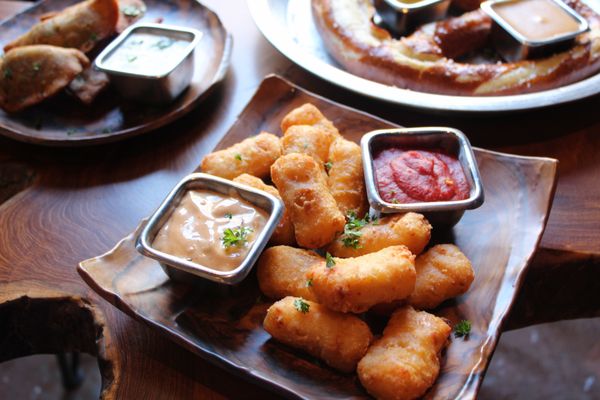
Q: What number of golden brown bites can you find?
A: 12